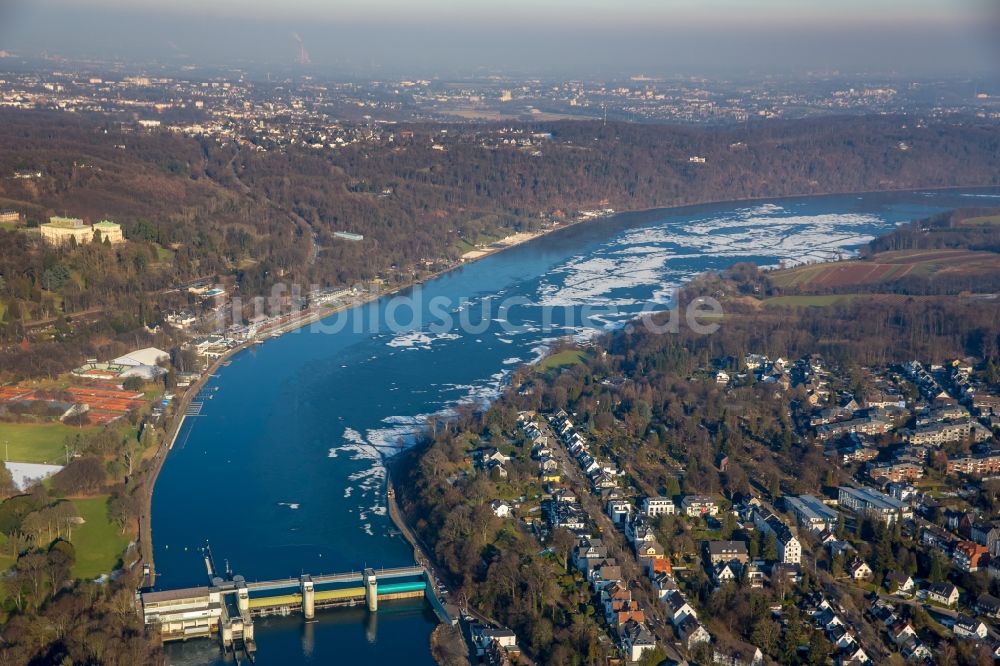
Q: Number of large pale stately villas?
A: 1